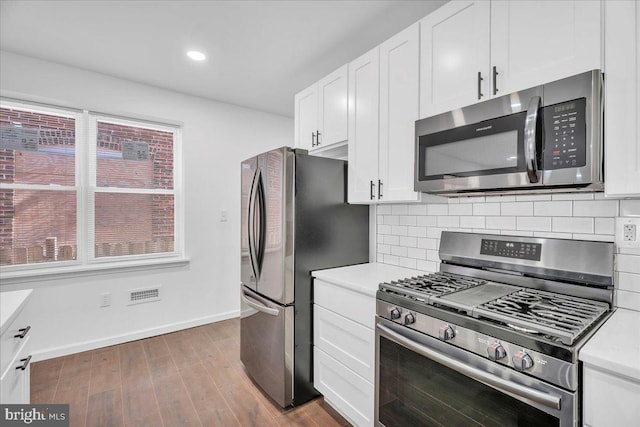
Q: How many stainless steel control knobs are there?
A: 5